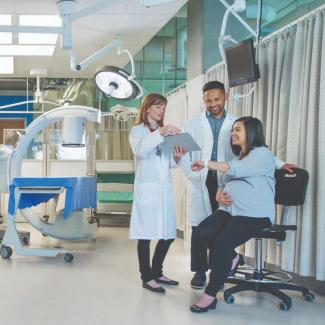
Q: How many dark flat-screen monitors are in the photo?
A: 1